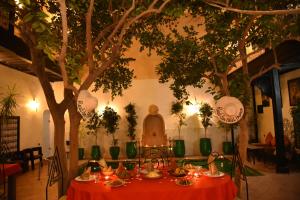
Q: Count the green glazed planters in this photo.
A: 7